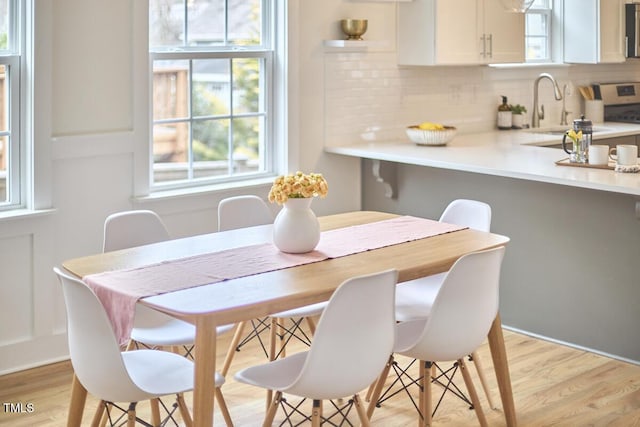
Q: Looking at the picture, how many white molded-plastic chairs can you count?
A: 6